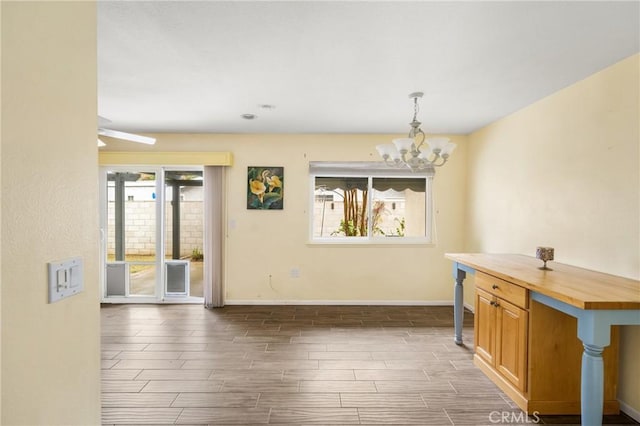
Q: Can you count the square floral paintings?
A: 1